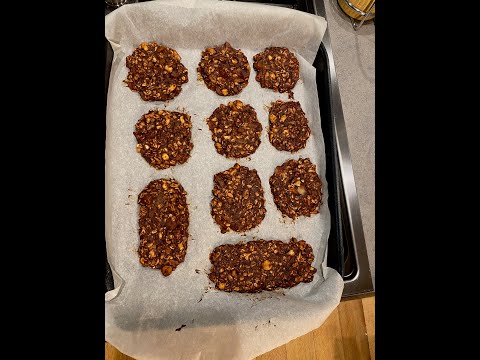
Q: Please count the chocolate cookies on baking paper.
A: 10